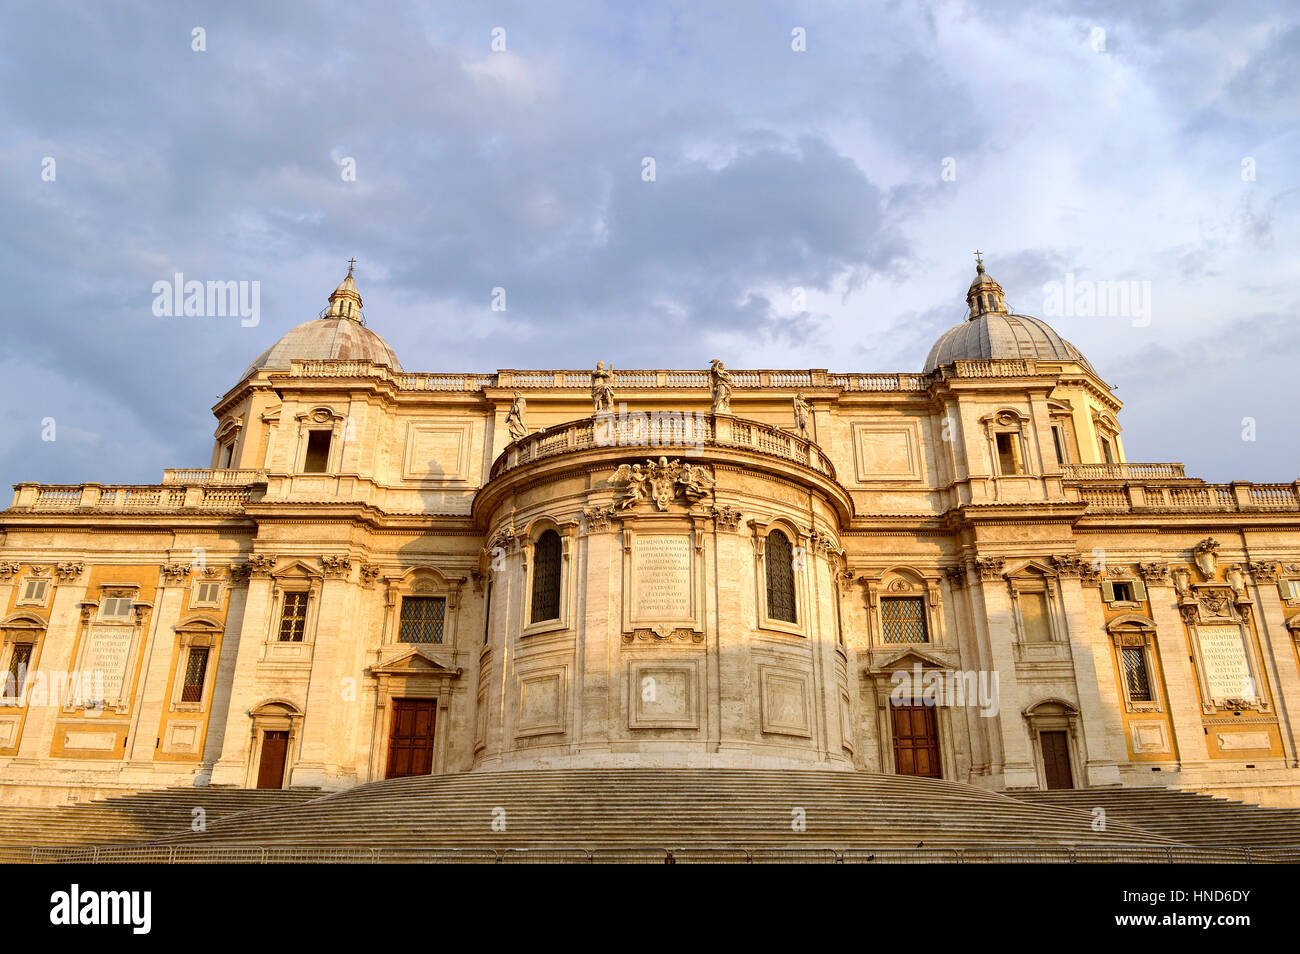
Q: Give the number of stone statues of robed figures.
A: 4